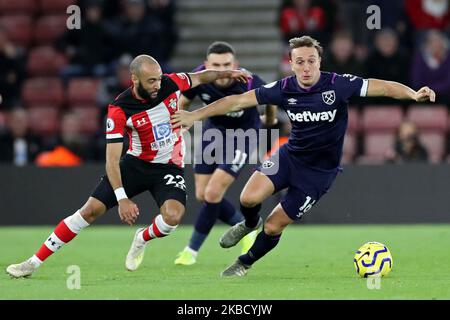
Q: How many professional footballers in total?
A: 3